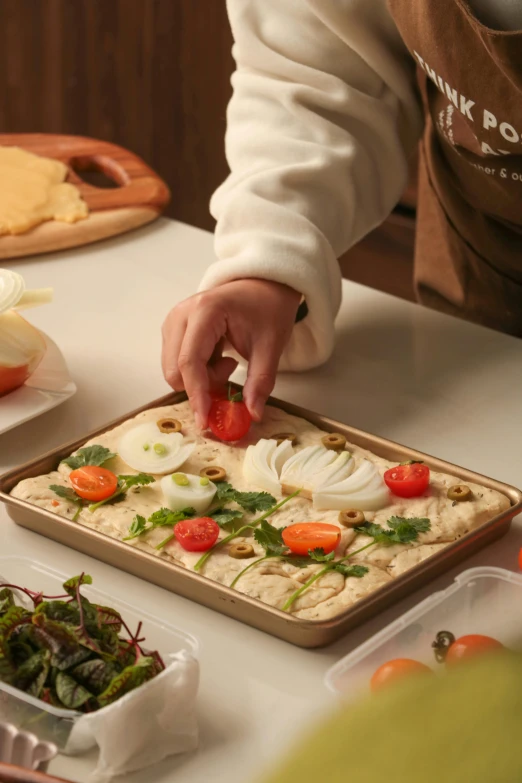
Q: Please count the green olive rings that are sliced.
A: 7